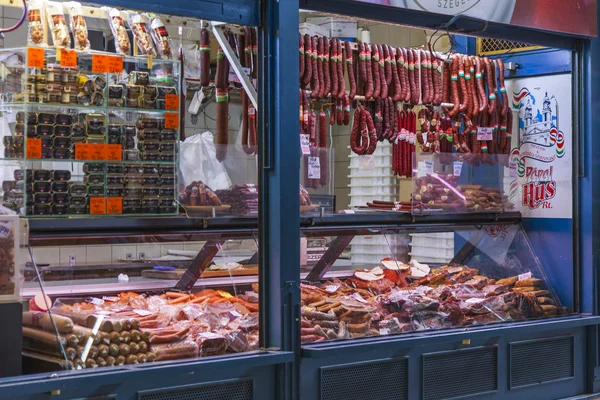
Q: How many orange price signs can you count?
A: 12